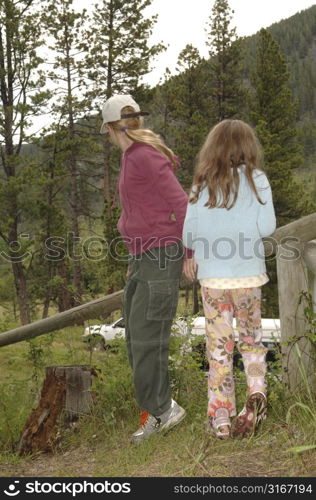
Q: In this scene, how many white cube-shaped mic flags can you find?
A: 0